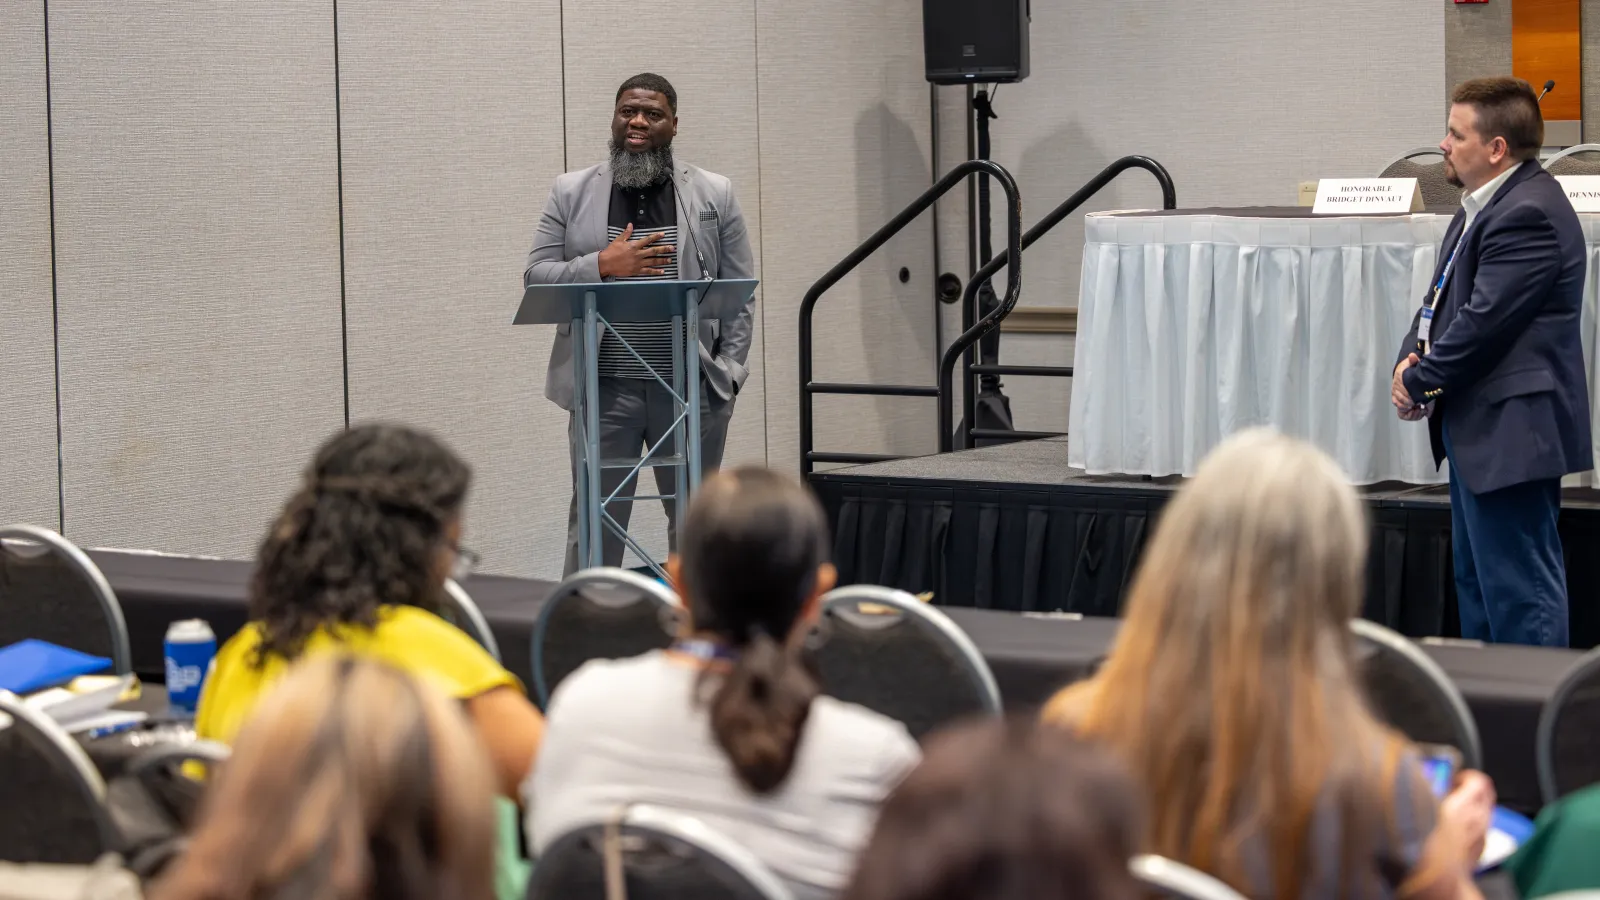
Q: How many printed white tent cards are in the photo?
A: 2